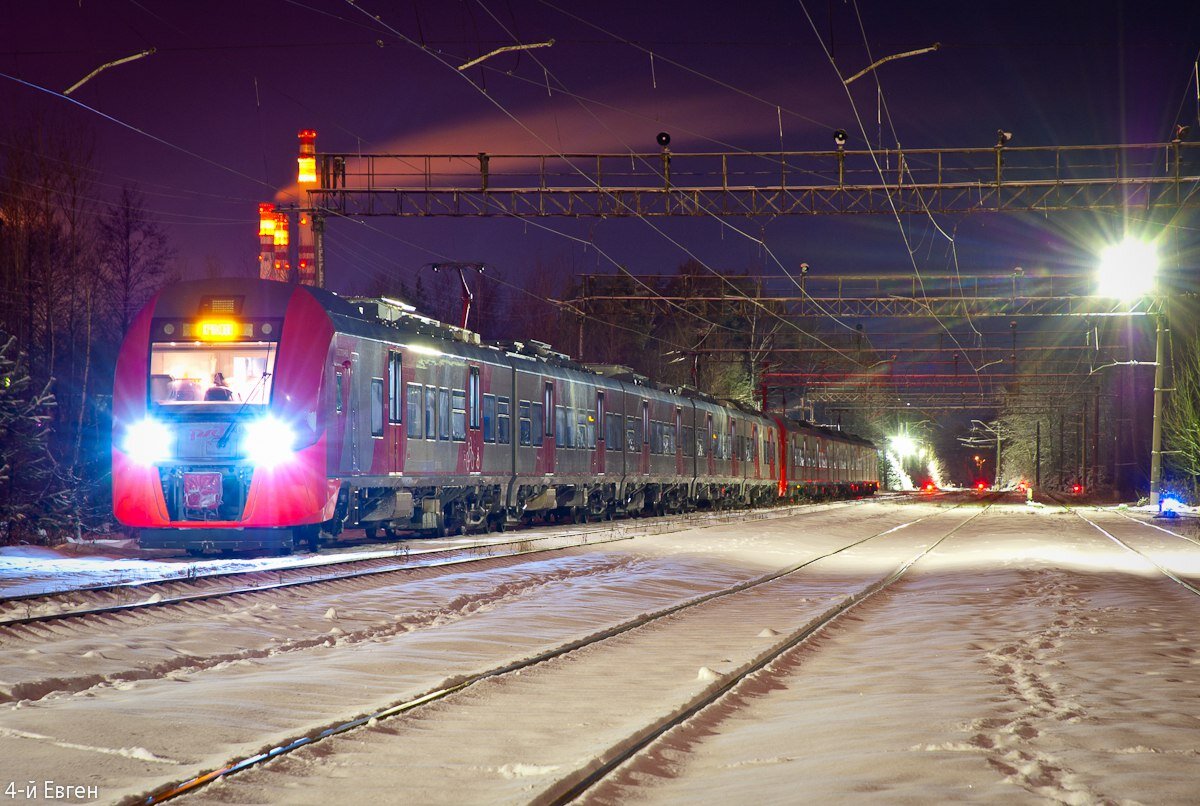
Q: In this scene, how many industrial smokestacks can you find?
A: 3